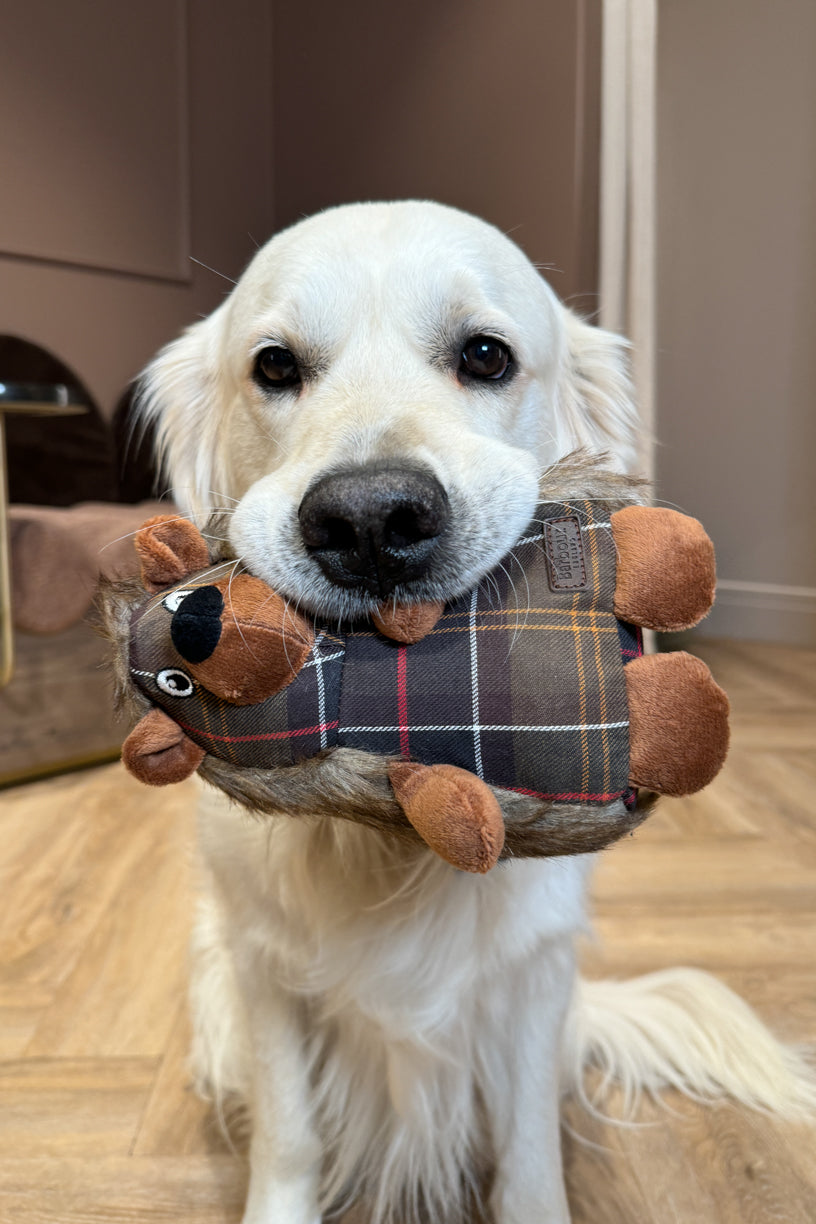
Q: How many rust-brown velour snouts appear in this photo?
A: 1